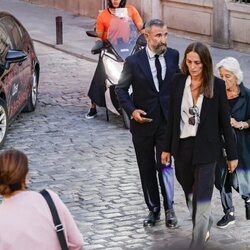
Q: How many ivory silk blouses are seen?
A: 1